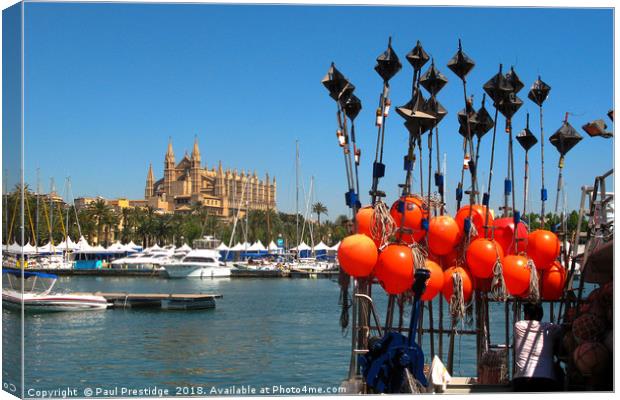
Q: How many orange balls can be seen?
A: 13